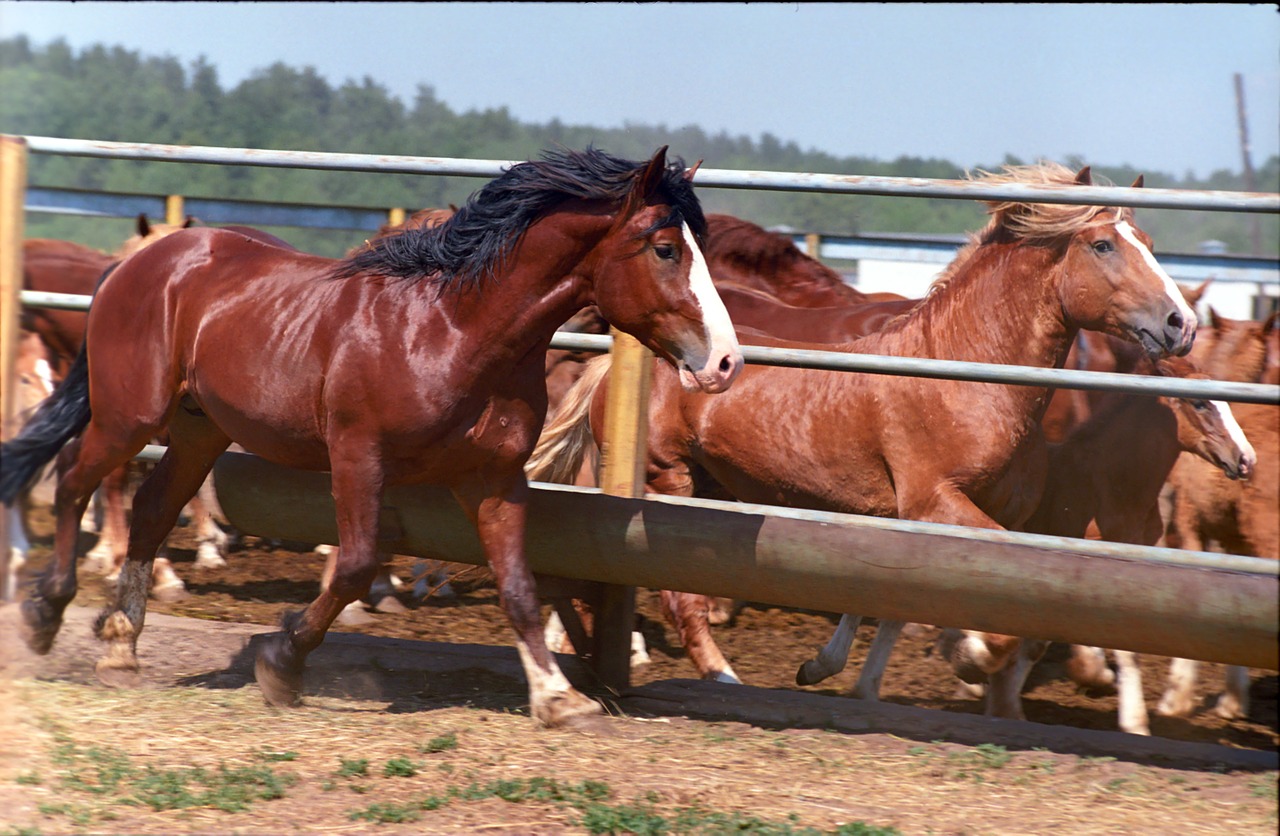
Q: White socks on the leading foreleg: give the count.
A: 1